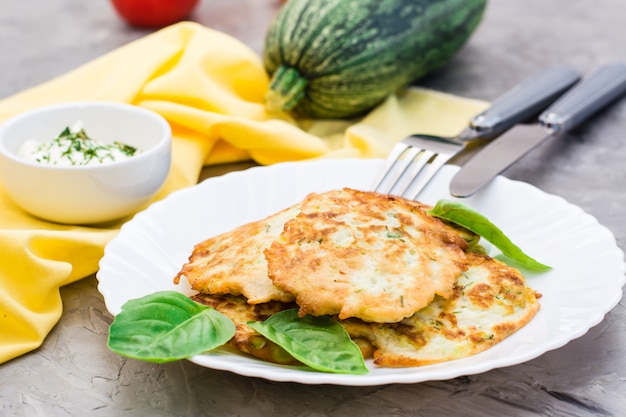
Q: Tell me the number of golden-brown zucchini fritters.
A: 4